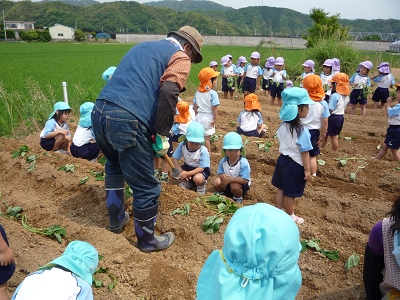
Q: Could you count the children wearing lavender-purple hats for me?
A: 13